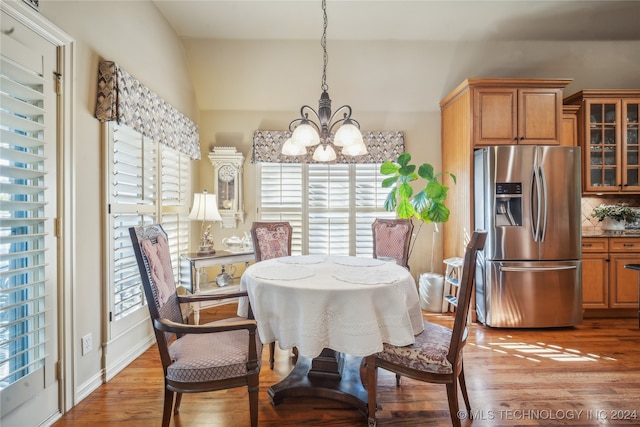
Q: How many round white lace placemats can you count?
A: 4